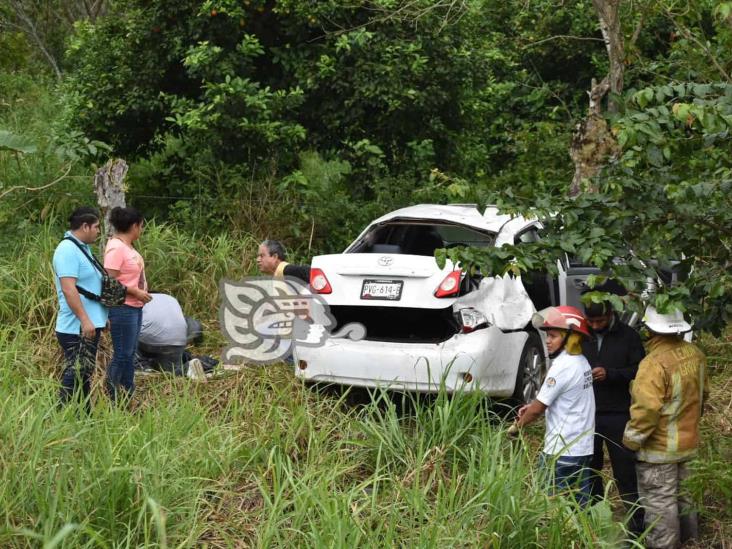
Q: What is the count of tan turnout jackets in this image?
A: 1